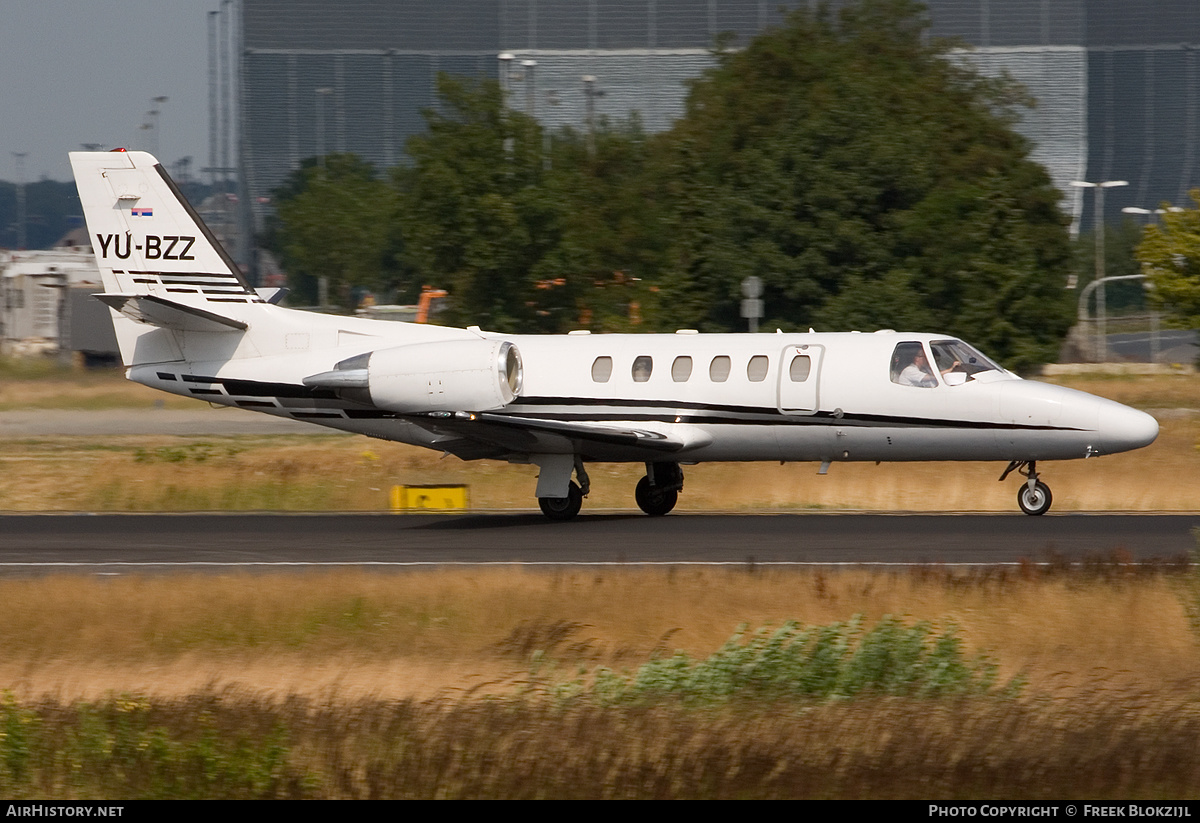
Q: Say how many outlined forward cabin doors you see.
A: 1